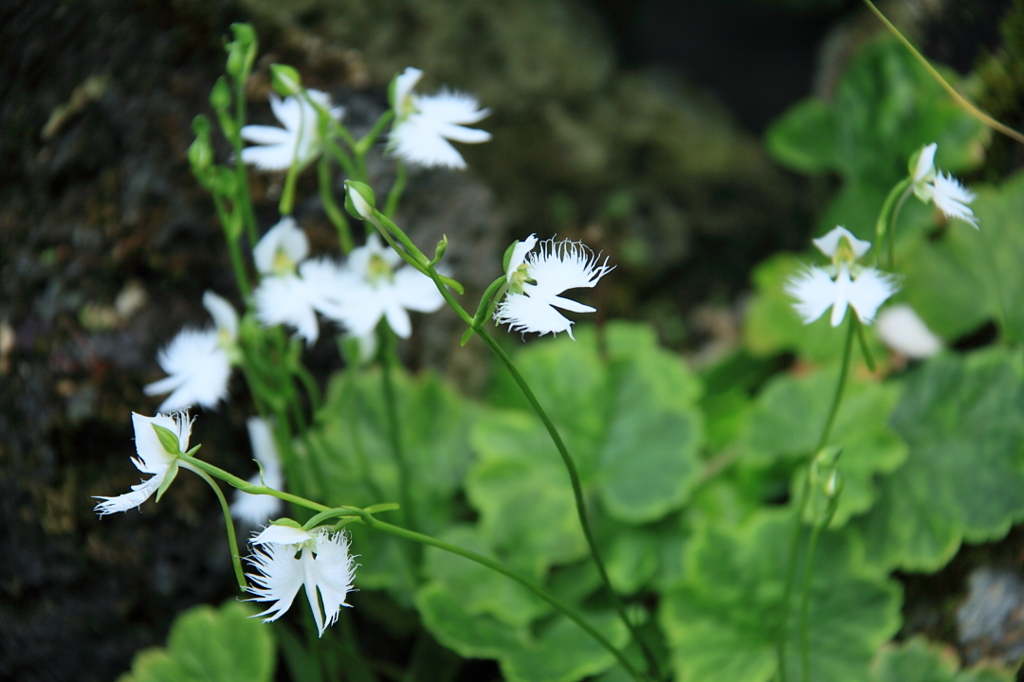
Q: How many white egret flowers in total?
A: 11